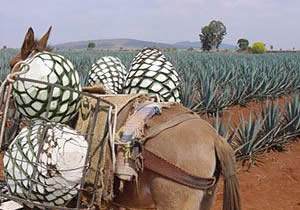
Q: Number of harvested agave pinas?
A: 4